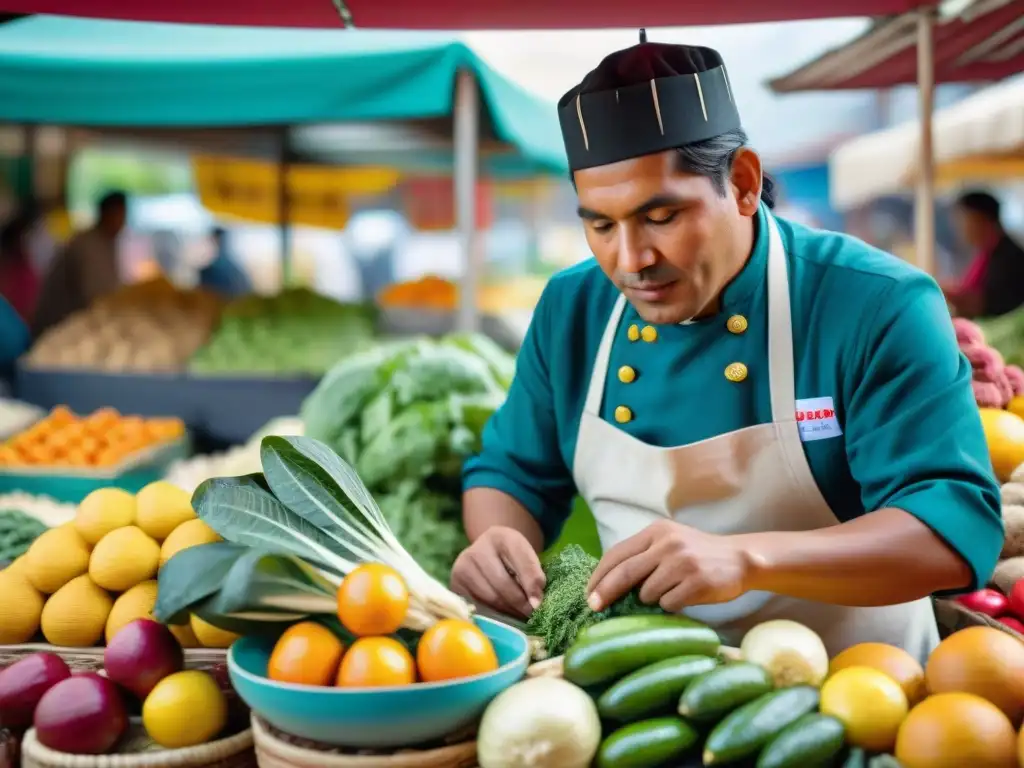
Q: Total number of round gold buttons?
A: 6